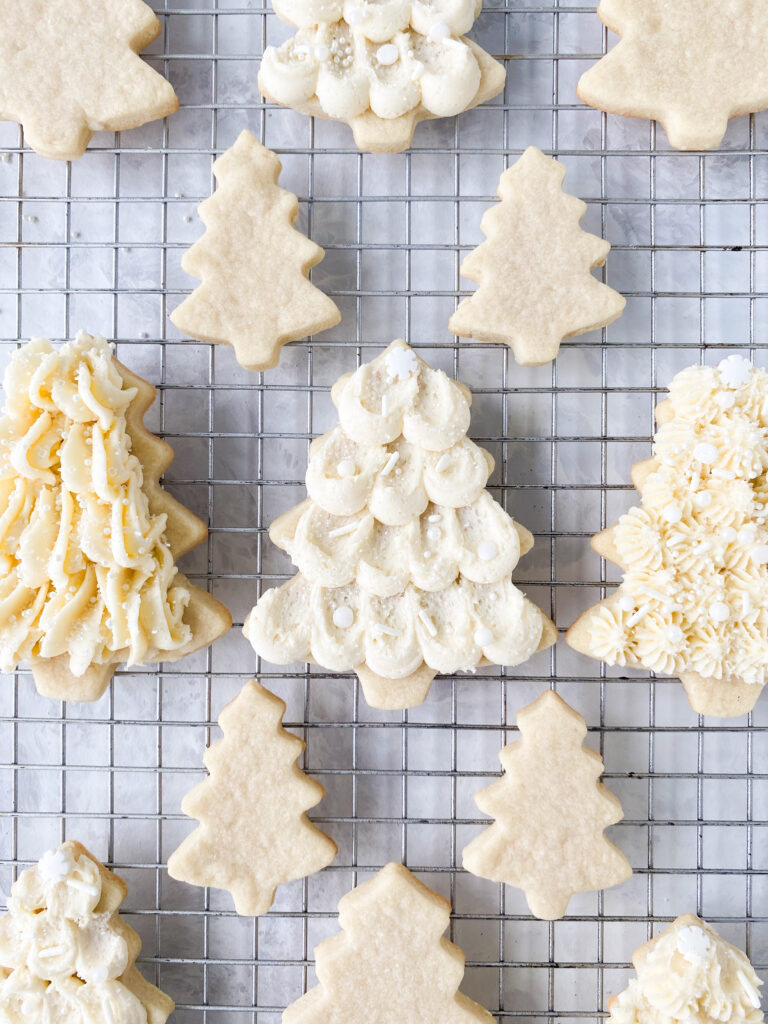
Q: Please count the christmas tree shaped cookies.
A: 13